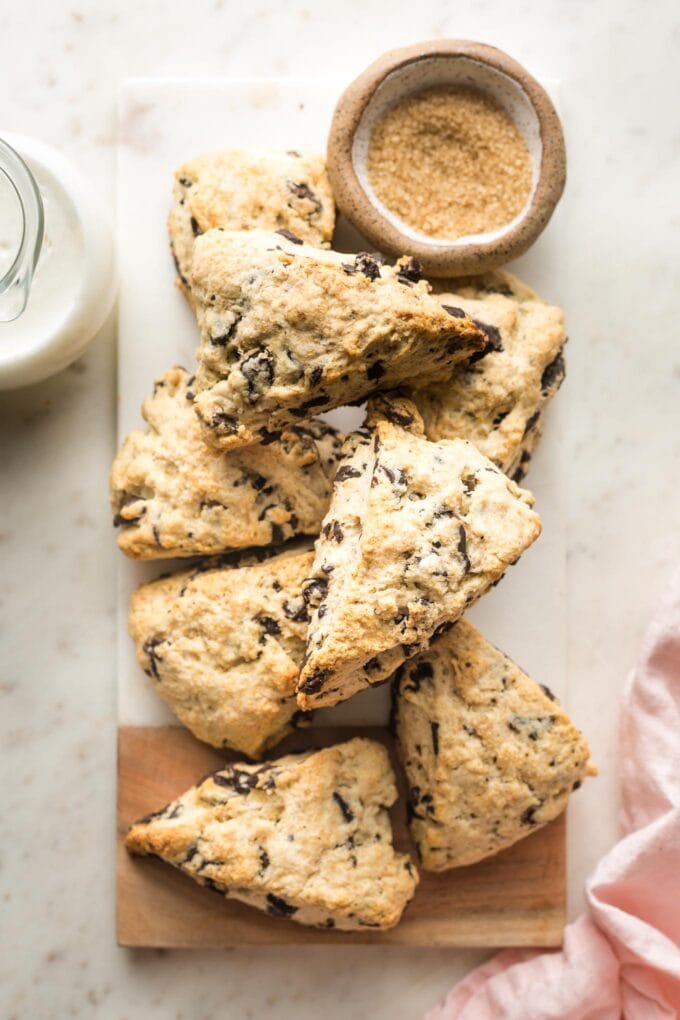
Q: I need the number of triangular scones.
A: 8